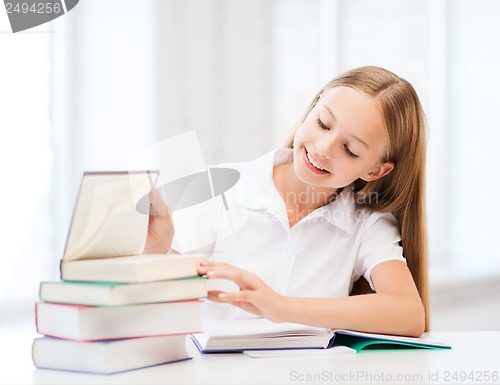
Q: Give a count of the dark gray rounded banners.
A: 1